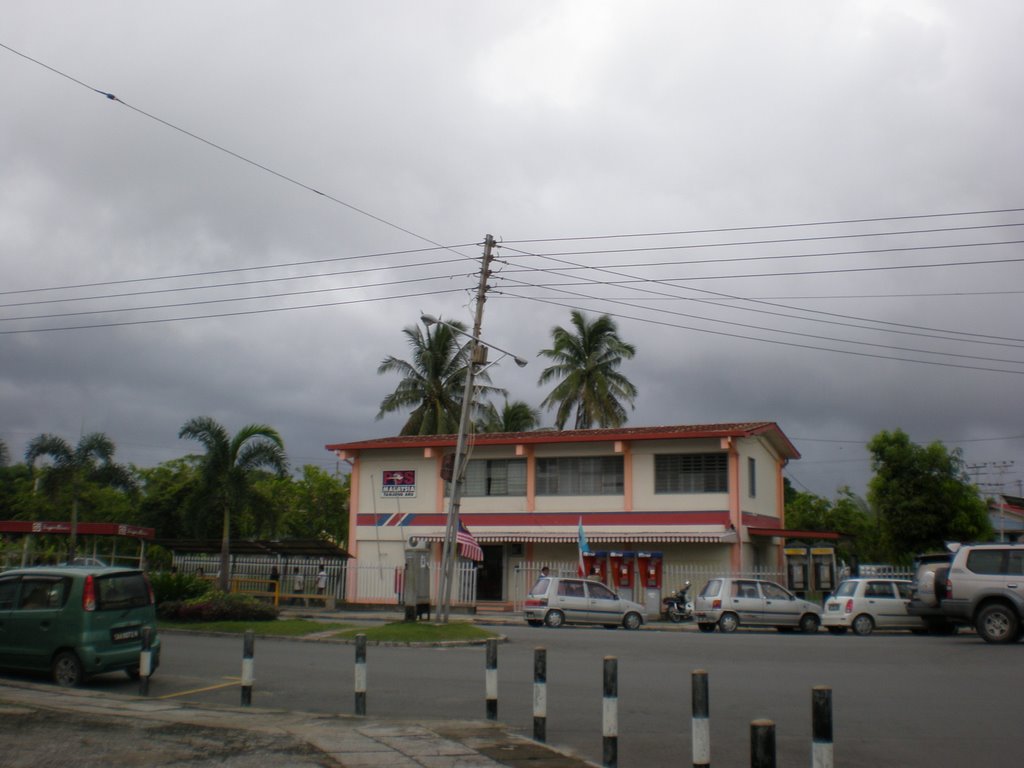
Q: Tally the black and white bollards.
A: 9